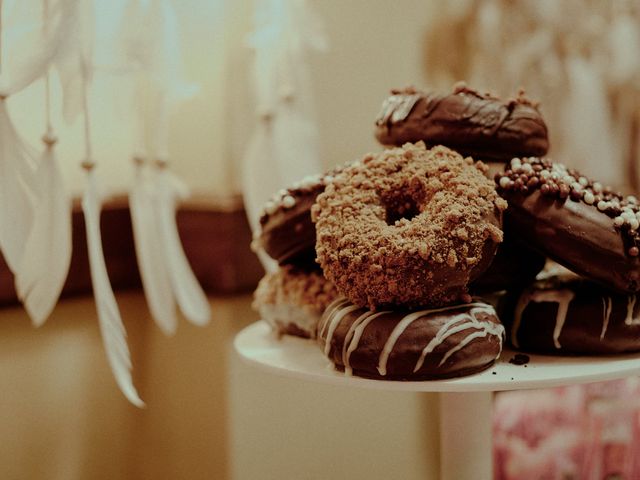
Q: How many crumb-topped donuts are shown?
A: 2